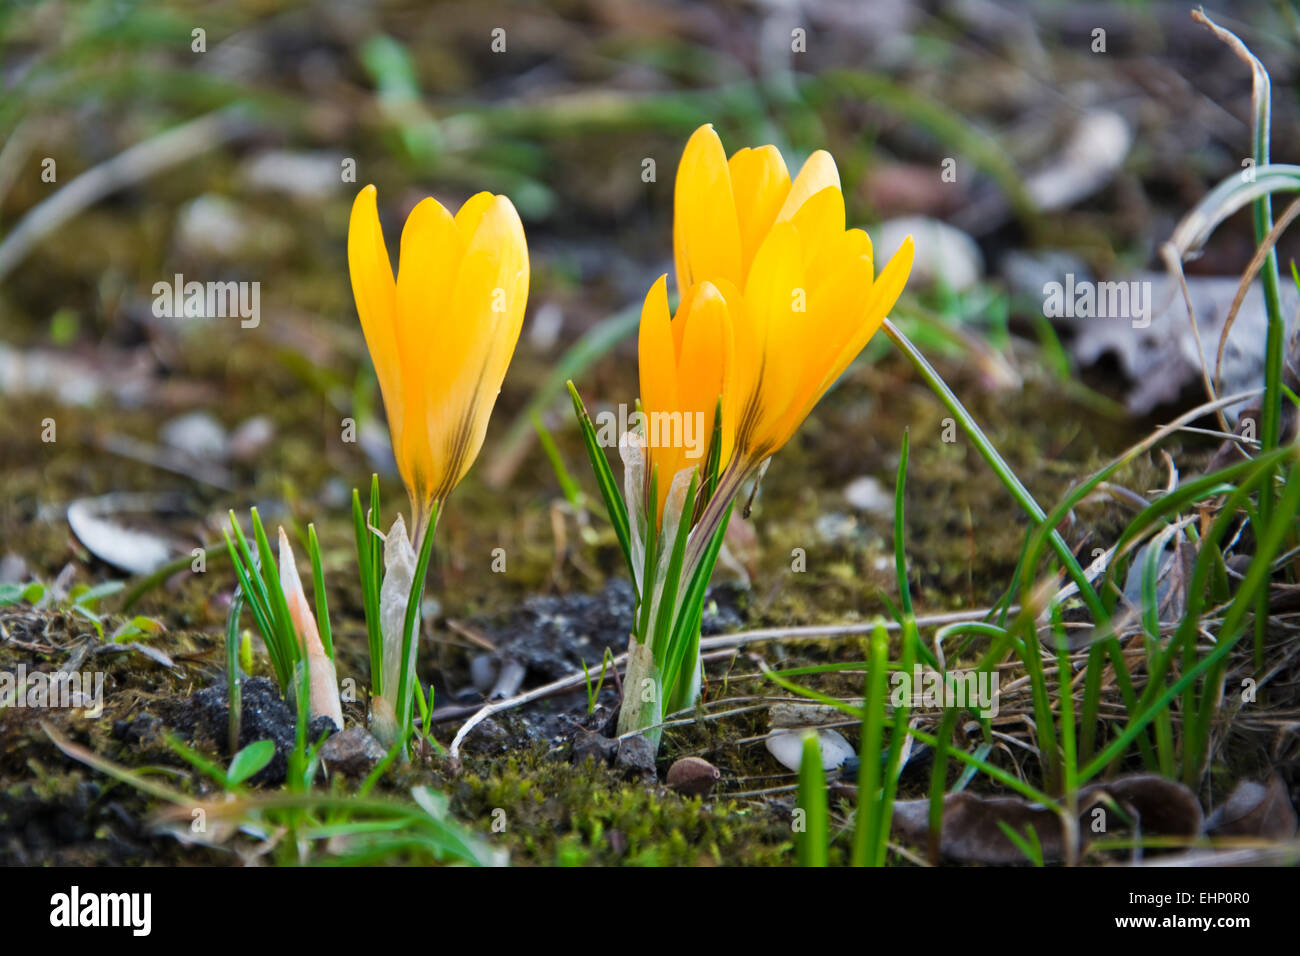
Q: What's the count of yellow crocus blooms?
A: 4